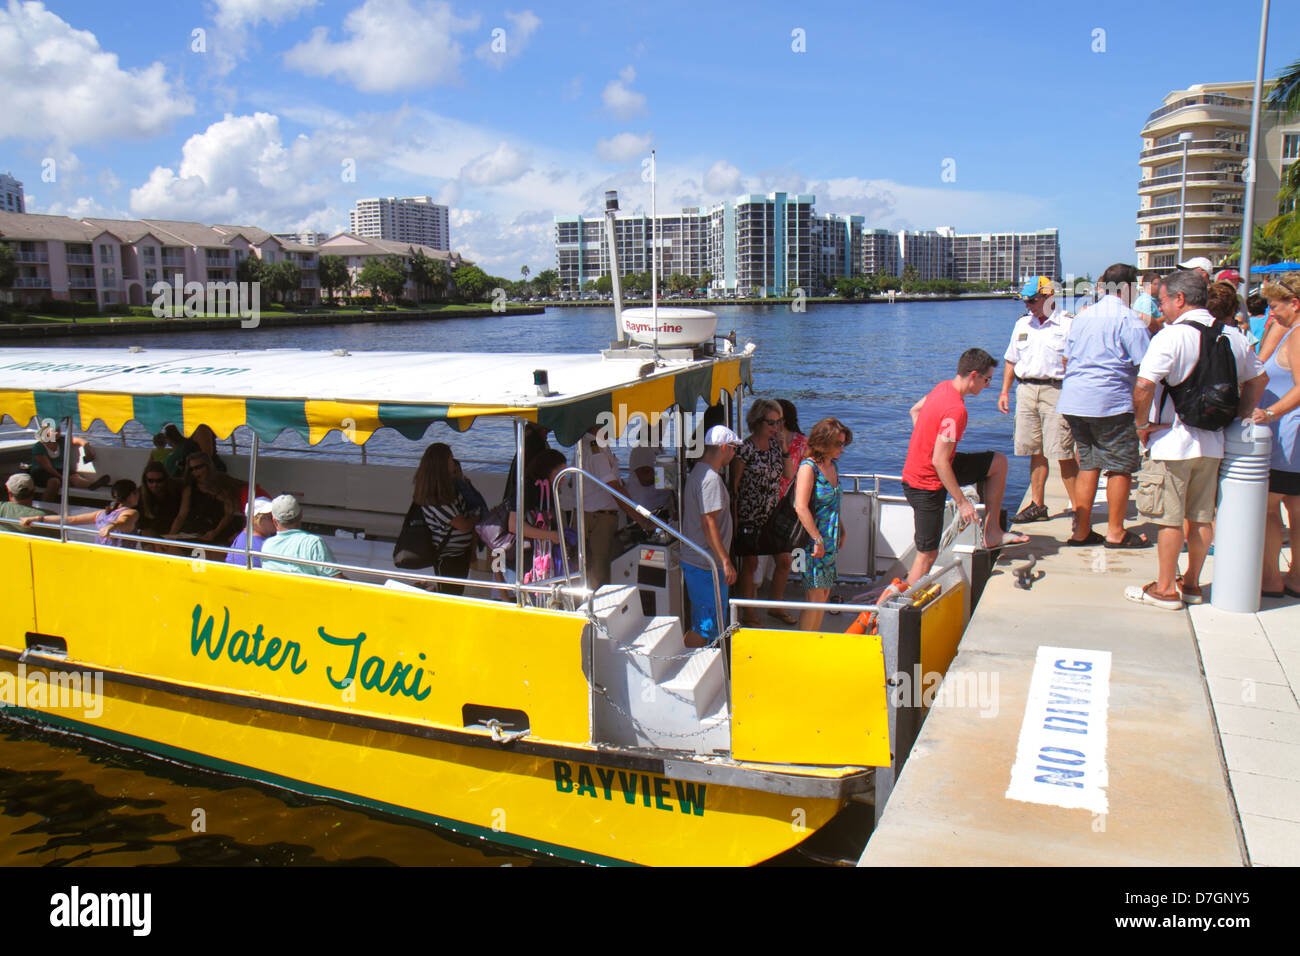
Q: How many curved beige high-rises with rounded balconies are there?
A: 1